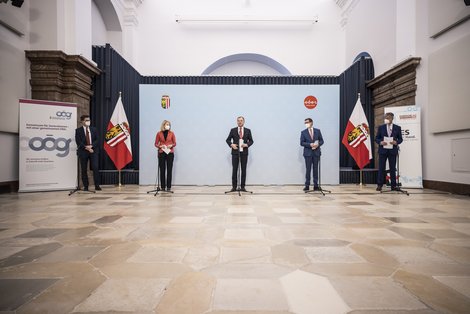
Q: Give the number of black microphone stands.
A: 5